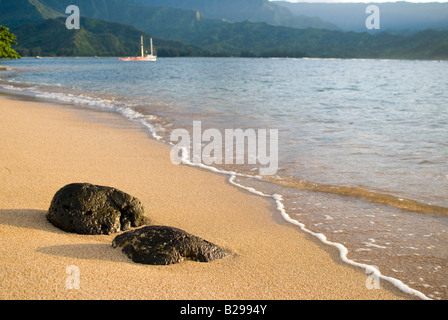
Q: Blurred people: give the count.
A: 0